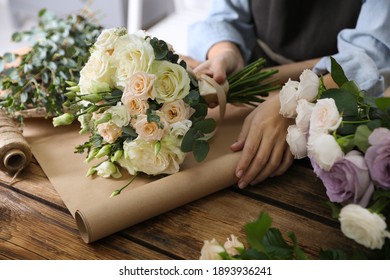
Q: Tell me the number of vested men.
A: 0